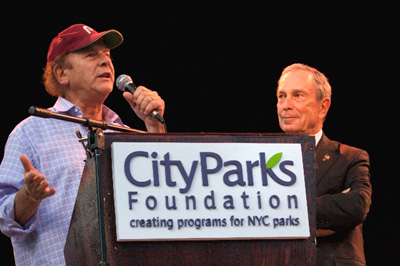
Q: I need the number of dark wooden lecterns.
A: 1